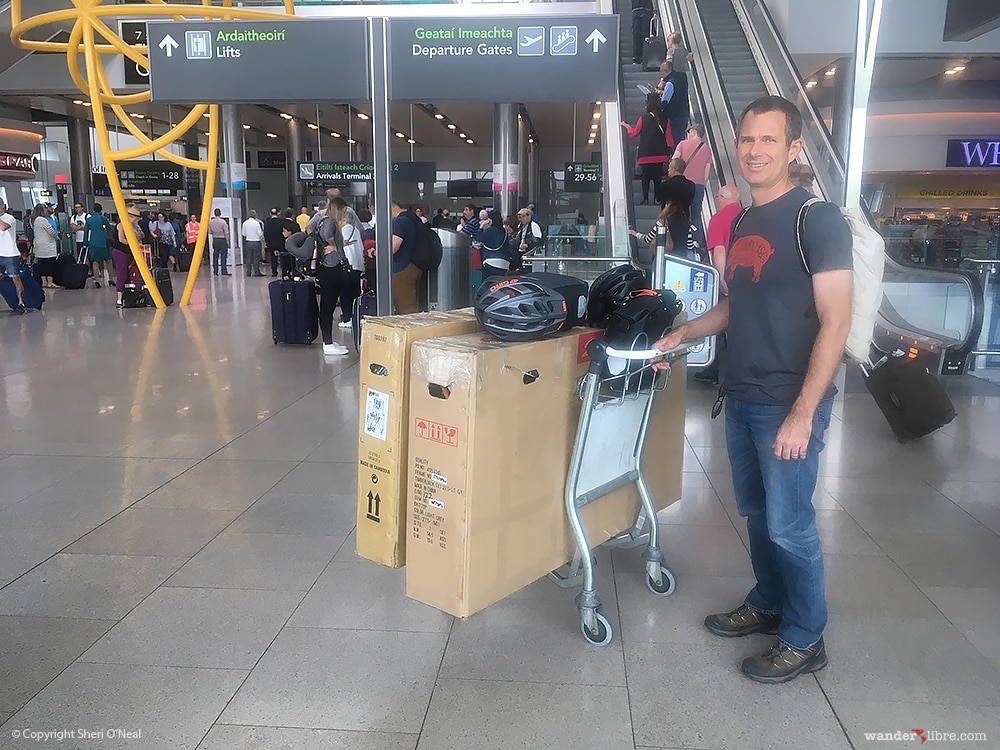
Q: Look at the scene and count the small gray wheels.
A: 2